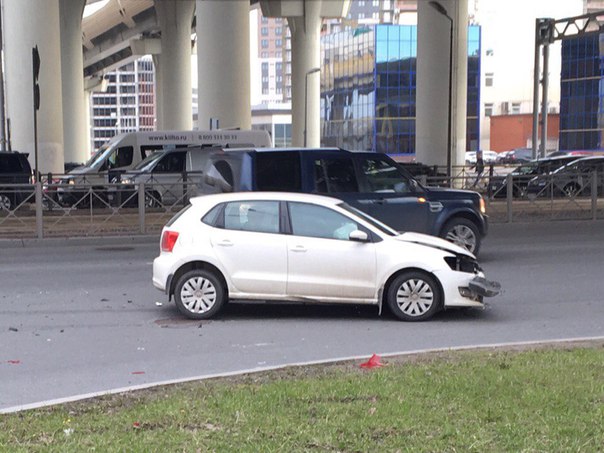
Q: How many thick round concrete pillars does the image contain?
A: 6